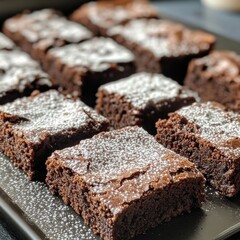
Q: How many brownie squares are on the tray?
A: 11